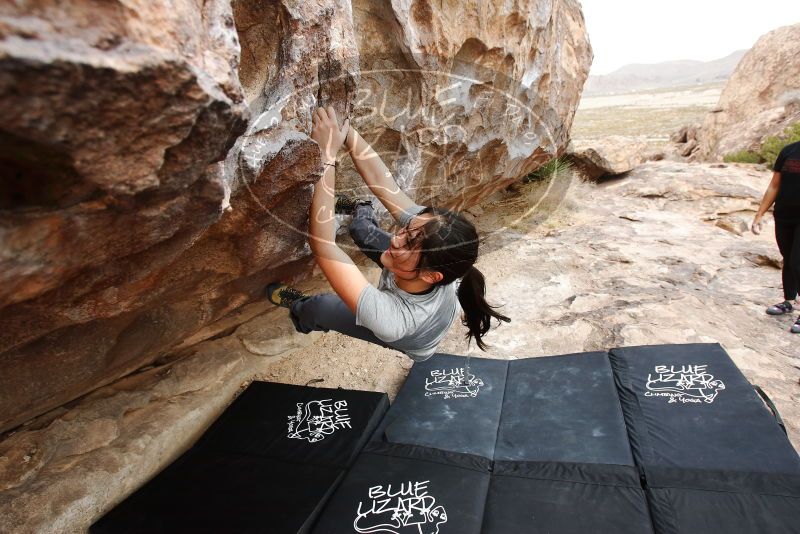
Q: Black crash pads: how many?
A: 4